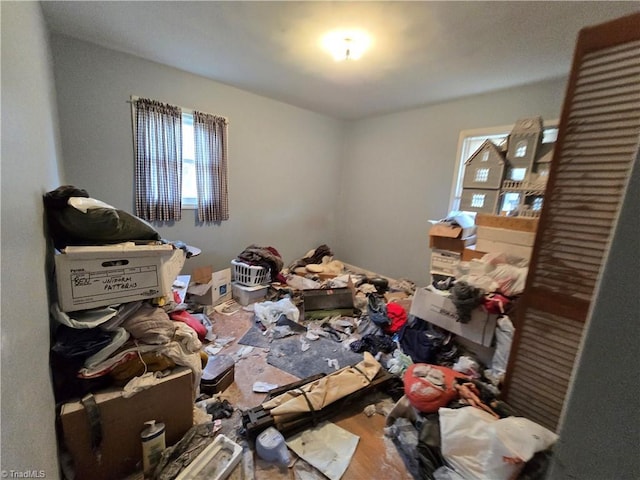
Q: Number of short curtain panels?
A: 2